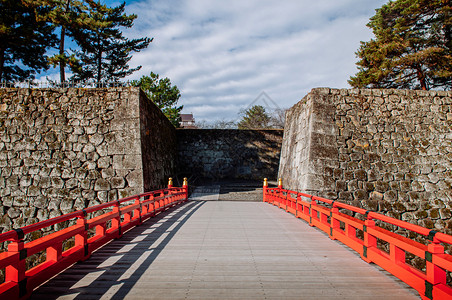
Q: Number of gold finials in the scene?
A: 4